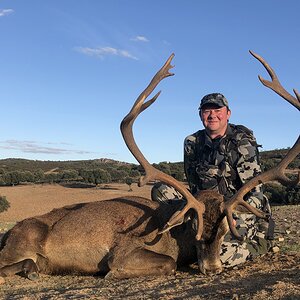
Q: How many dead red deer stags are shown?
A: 1